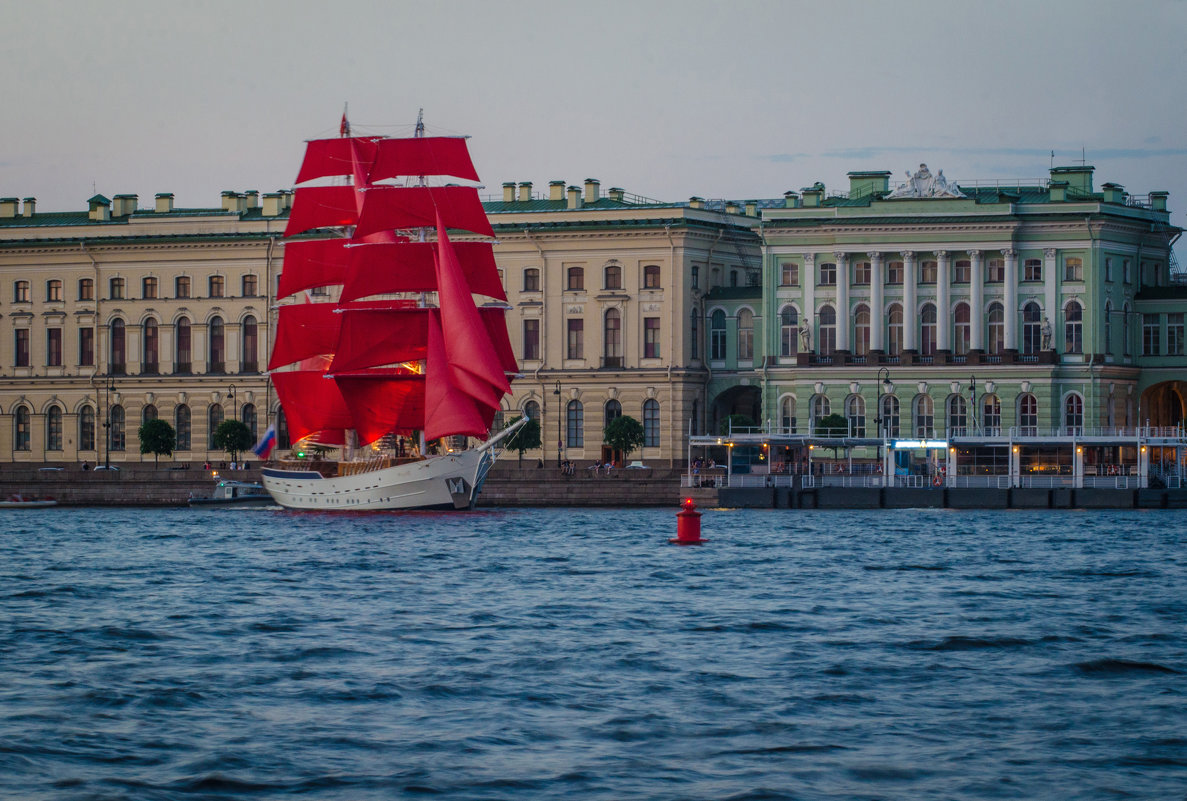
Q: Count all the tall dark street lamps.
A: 5